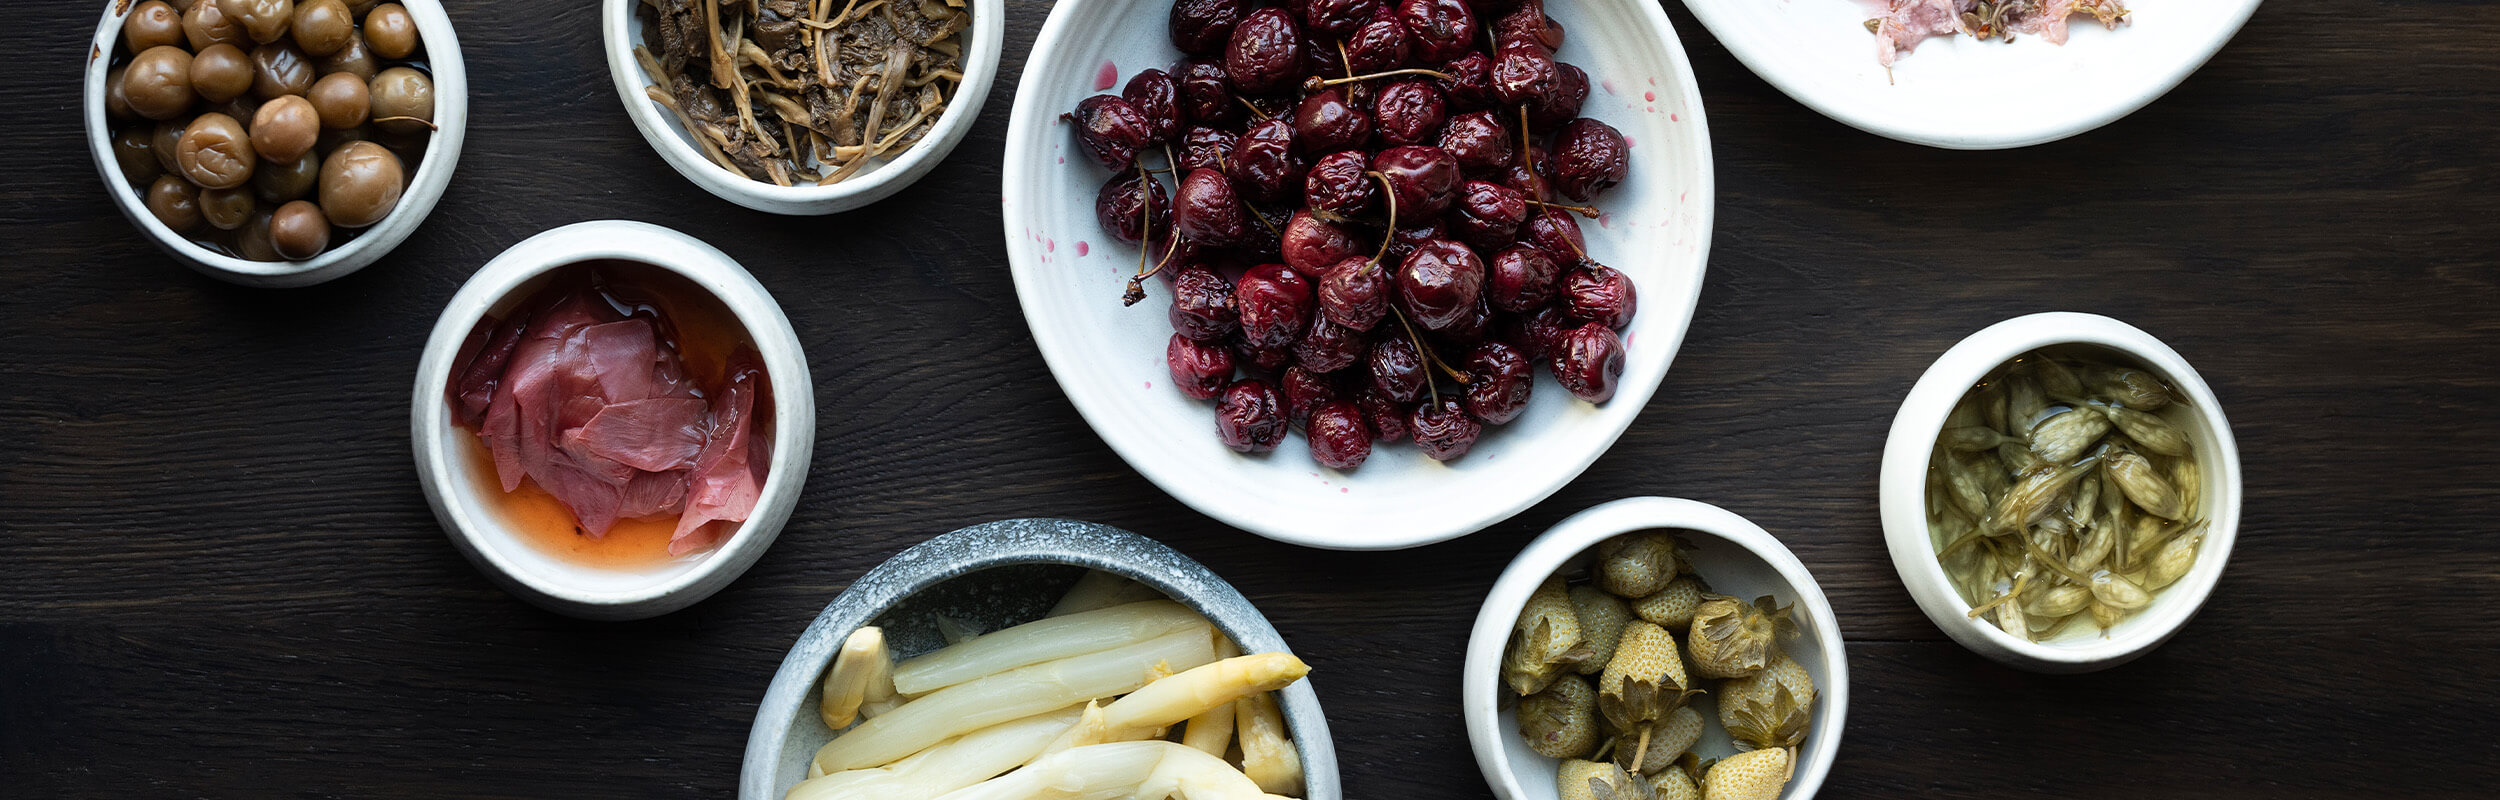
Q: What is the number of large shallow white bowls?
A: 2